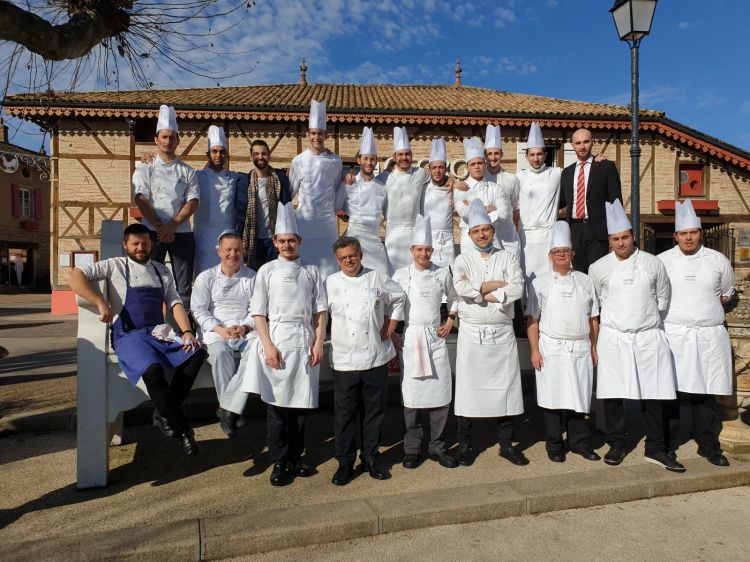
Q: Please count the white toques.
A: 15